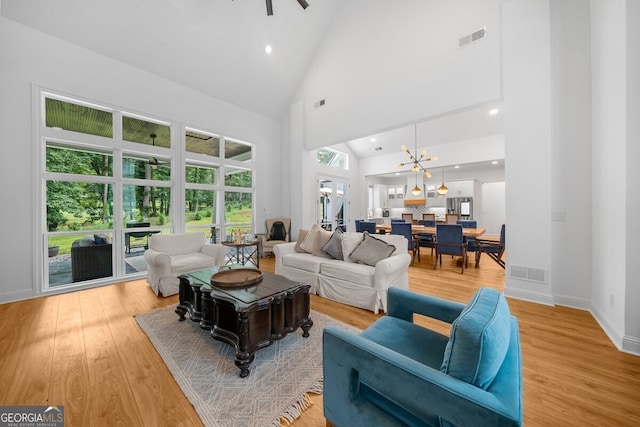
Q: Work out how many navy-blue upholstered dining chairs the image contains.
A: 8